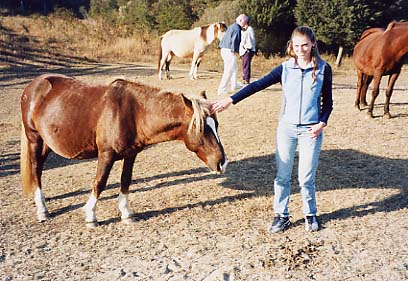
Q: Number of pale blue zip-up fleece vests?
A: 1